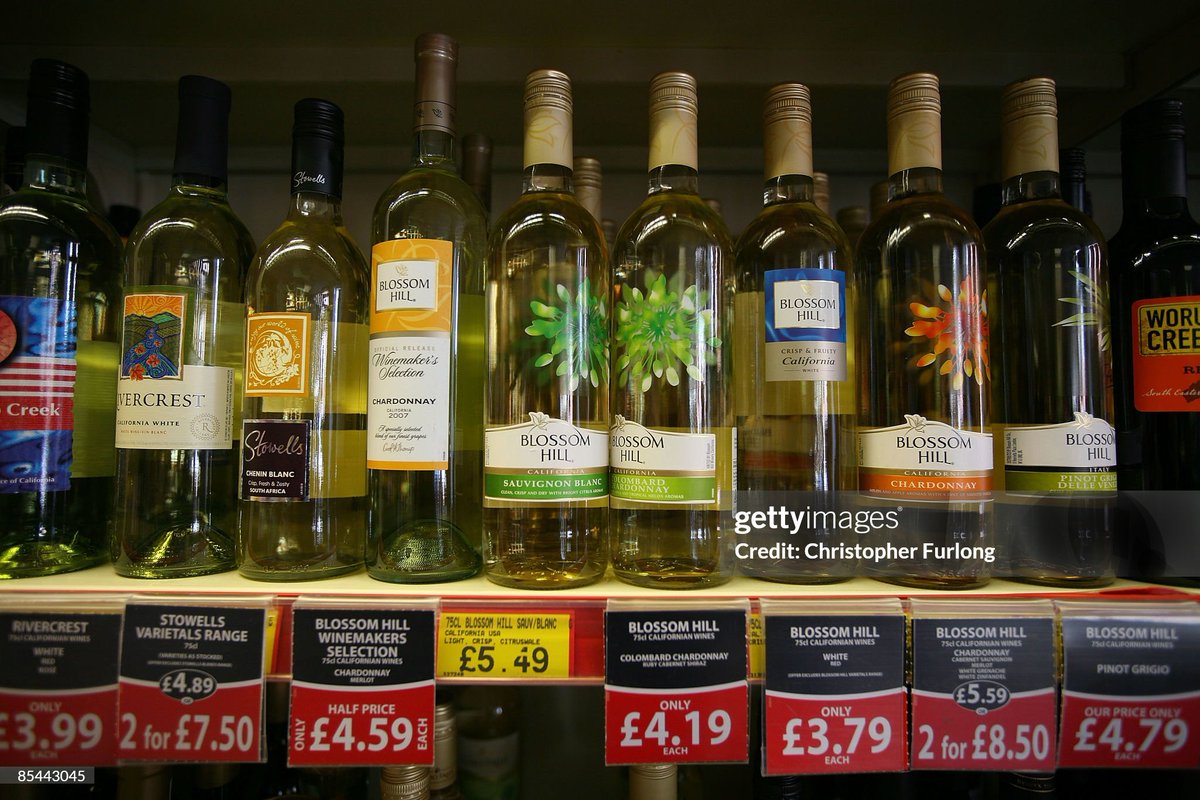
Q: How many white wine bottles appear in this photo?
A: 9